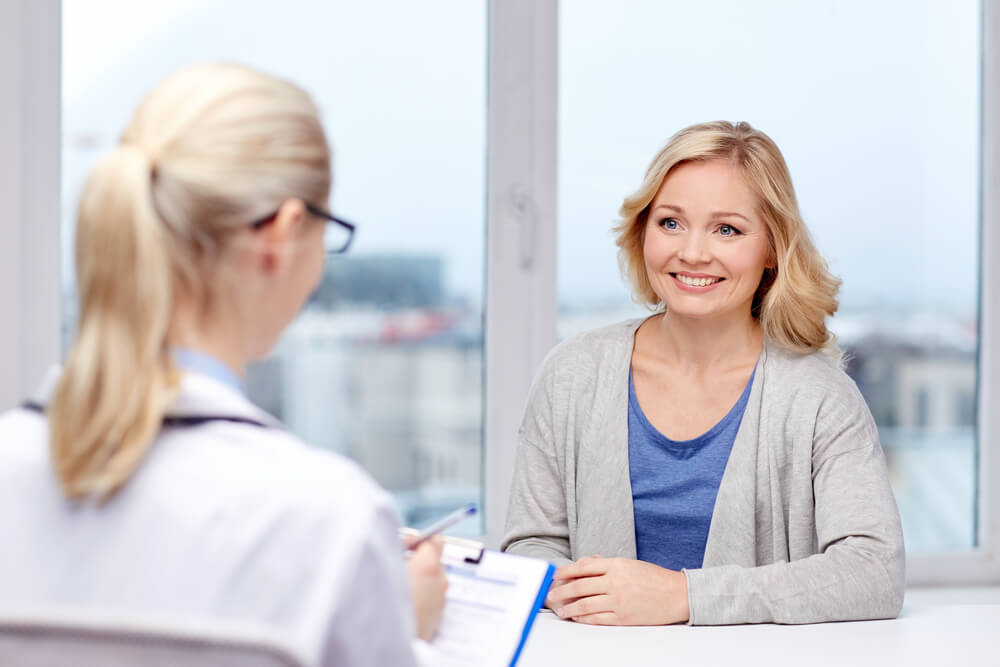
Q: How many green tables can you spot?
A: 0